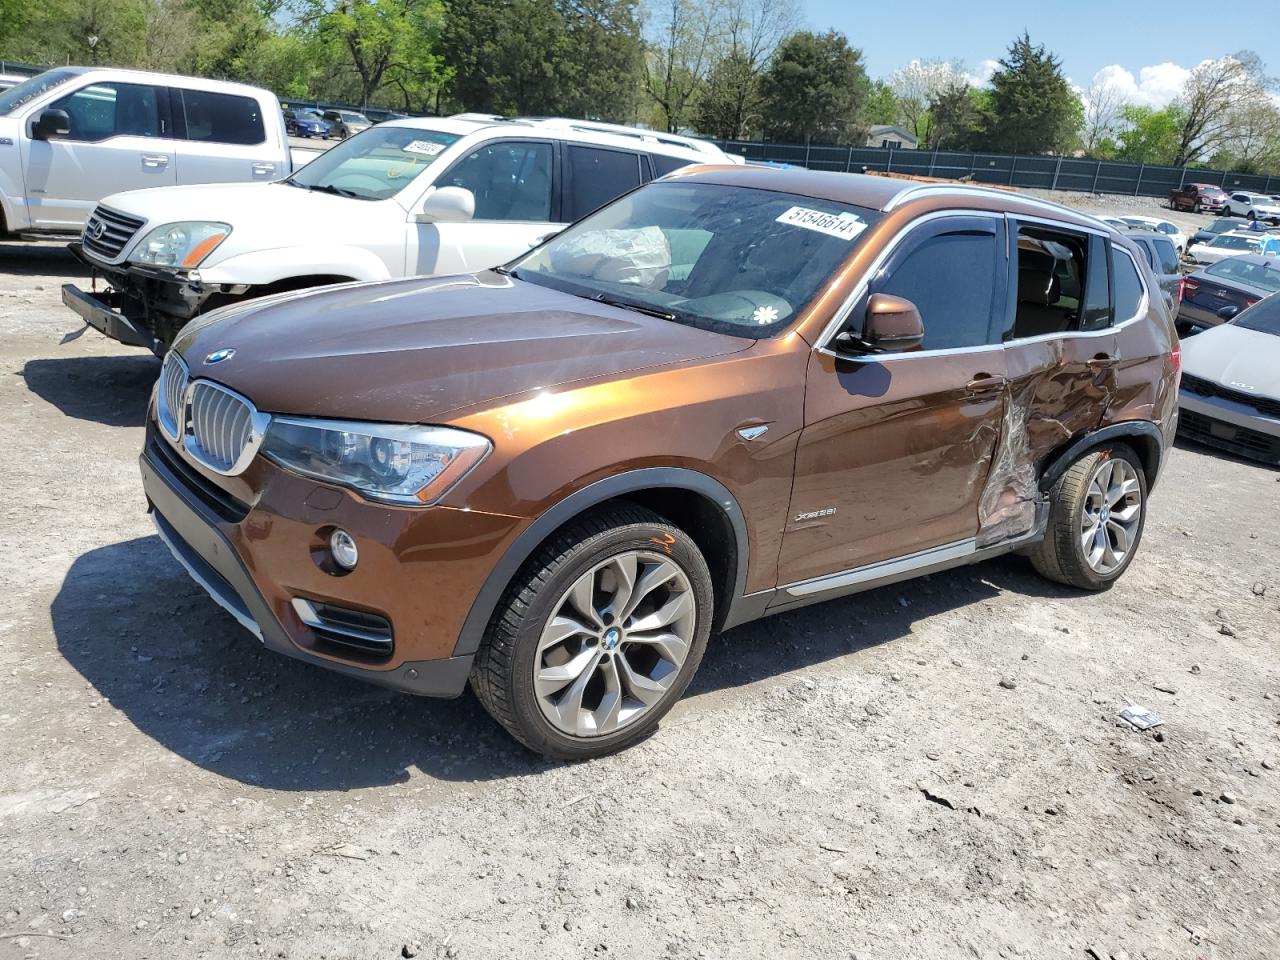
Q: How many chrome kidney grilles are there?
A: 2